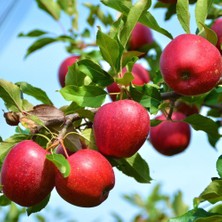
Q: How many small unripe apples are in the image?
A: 0